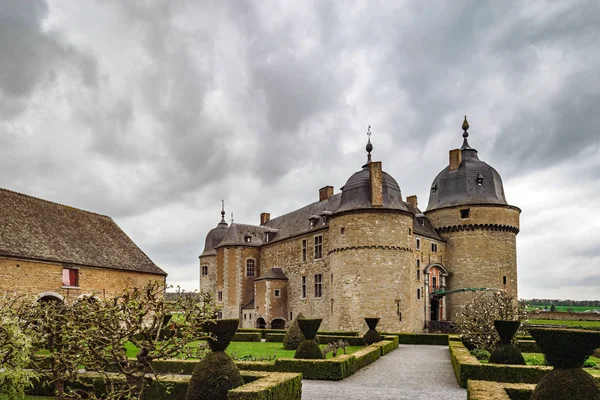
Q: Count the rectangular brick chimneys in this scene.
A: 5